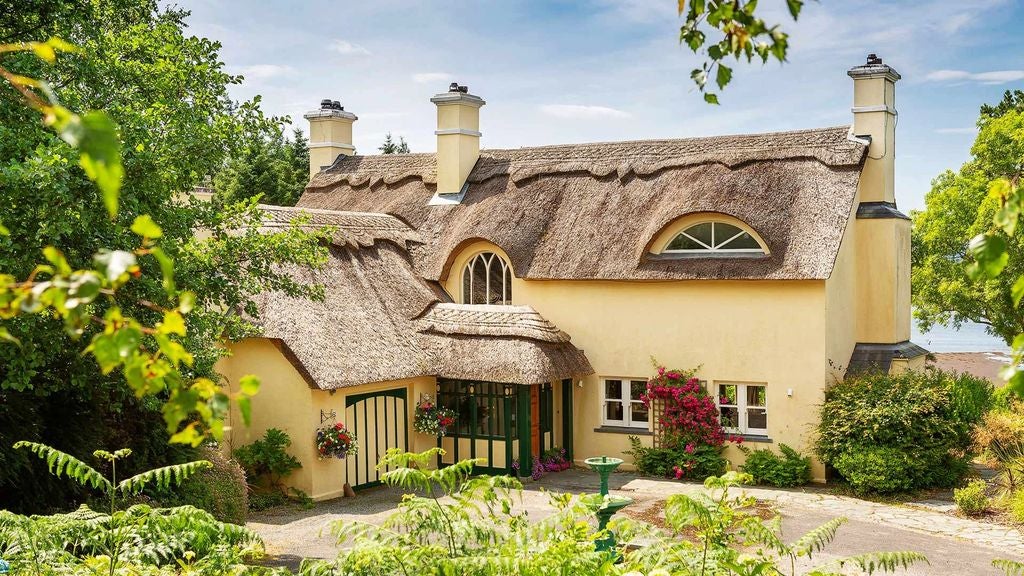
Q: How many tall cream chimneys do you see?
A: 3